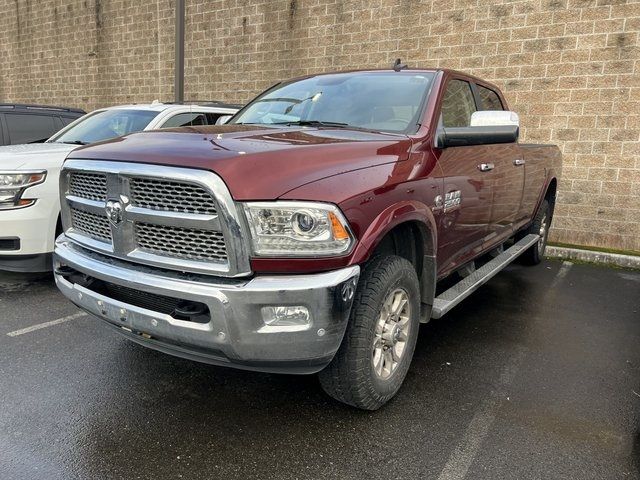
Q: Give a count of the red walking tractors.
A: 0